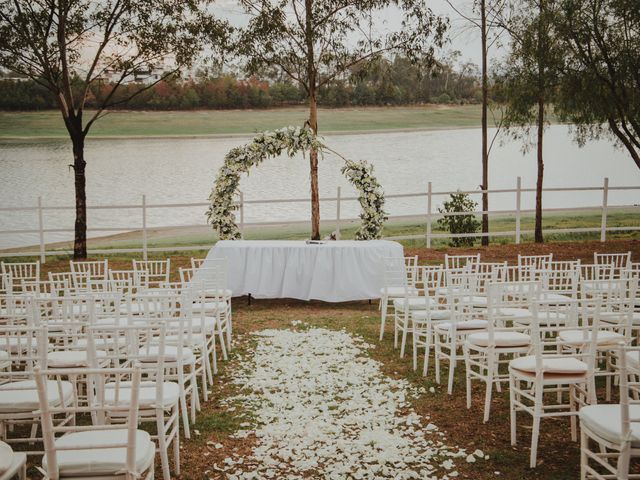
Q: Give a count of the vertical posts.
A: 7